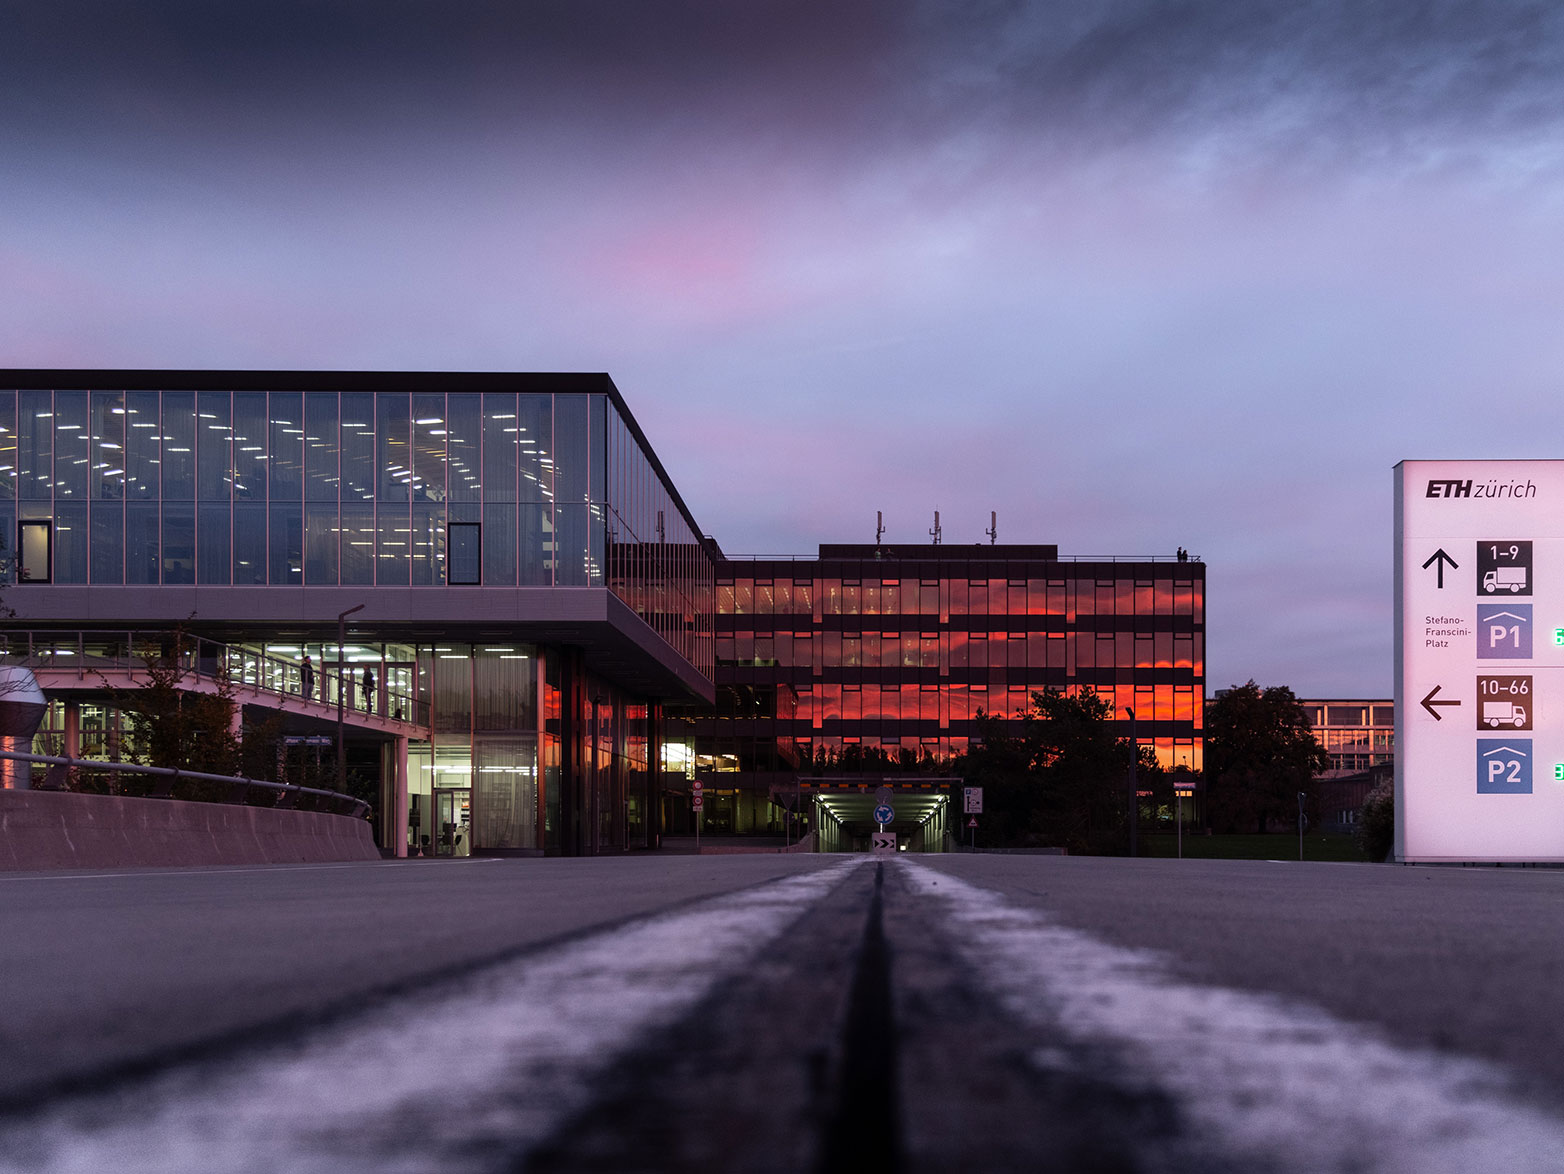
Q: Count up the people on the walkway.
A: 2